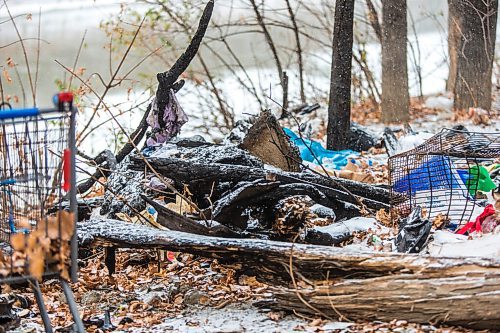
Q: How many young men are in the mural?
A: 0